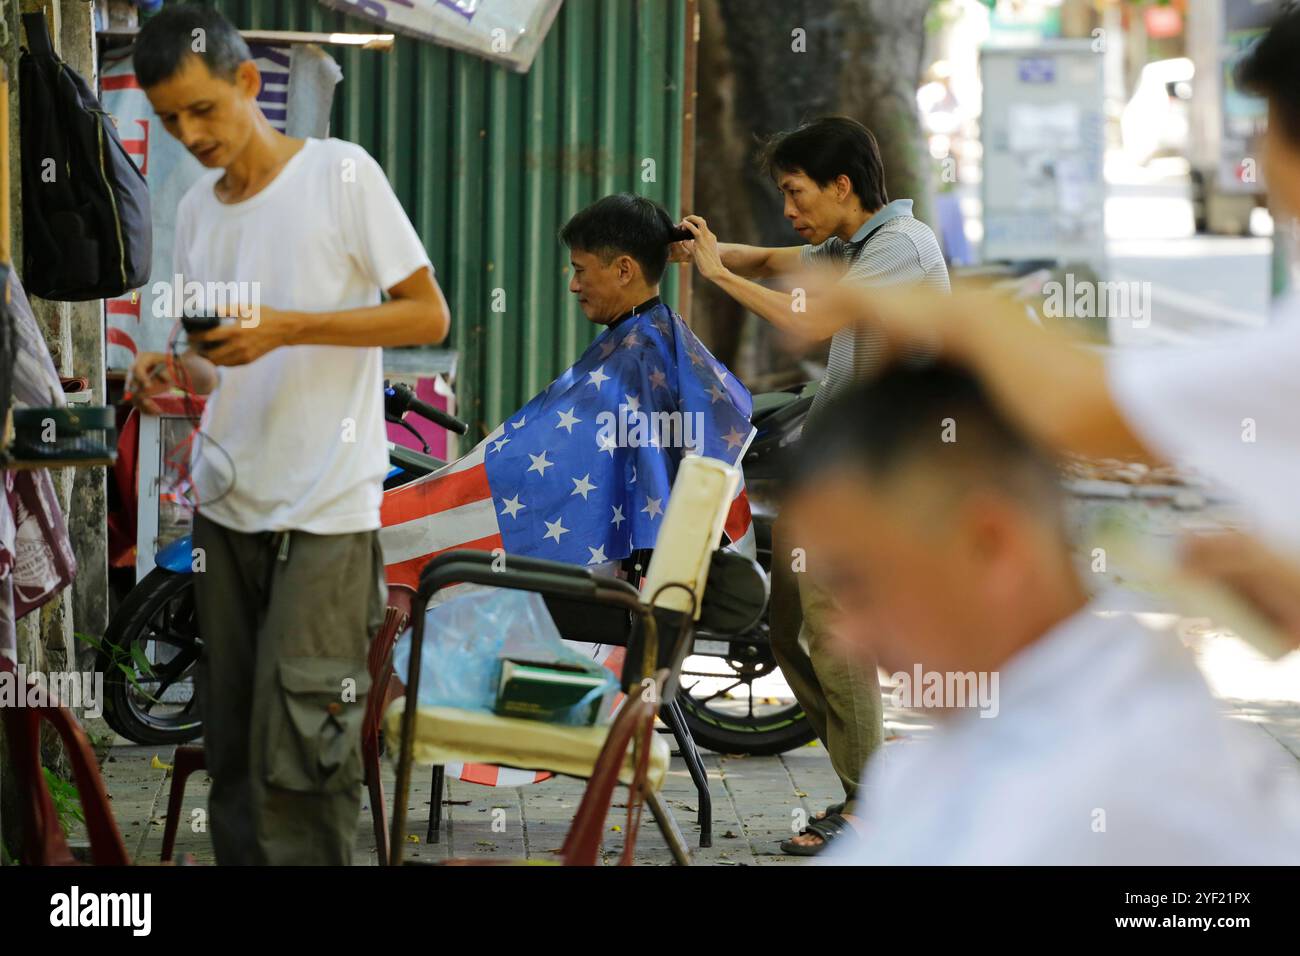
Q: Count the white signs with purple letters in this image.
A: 2